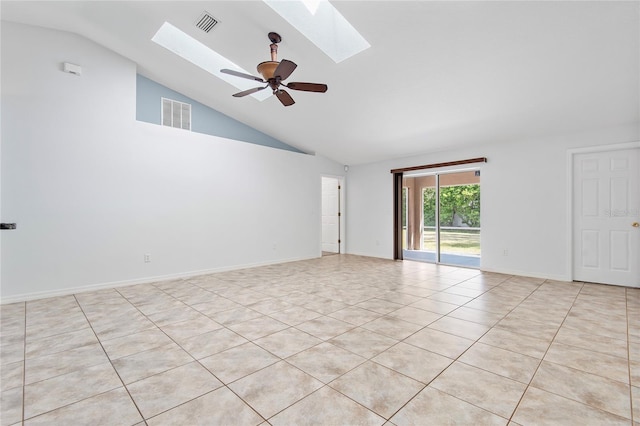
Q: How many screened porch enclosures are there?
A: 1